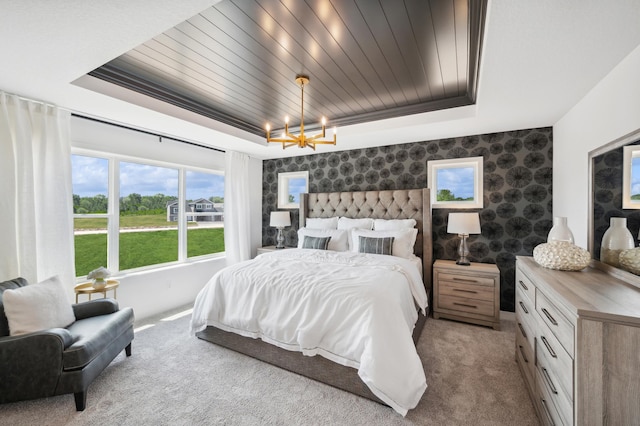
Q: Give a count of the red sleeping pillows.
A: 0